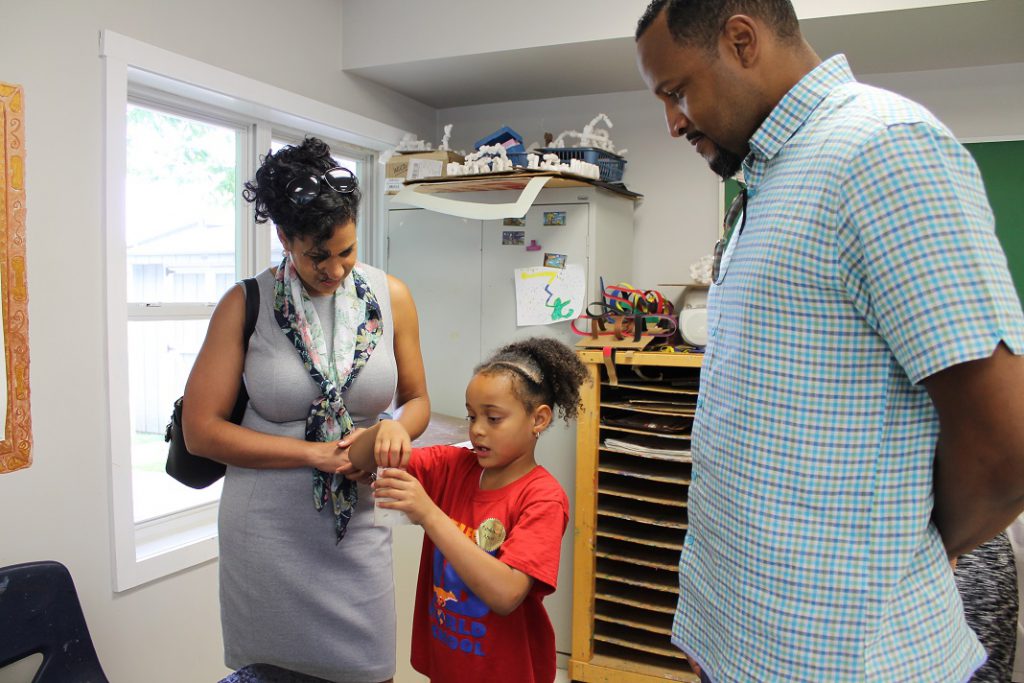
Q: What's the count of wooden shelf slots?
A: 14